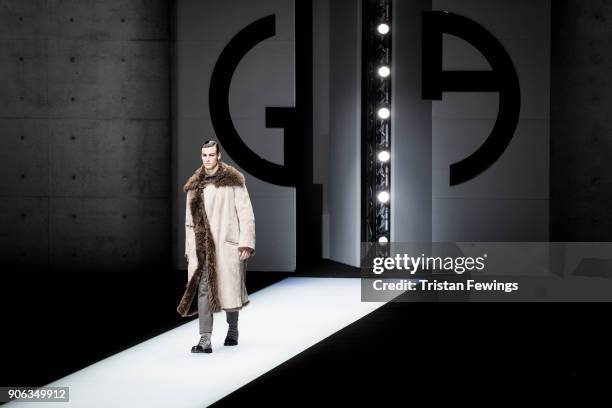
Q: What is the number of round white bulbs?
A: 6